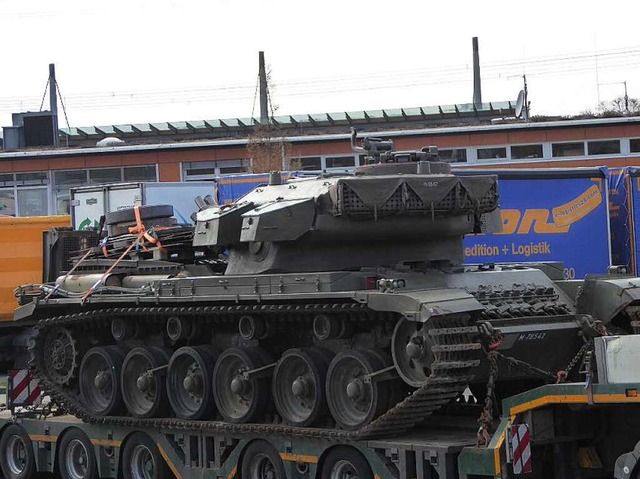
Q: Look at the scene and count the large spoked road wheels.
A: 6